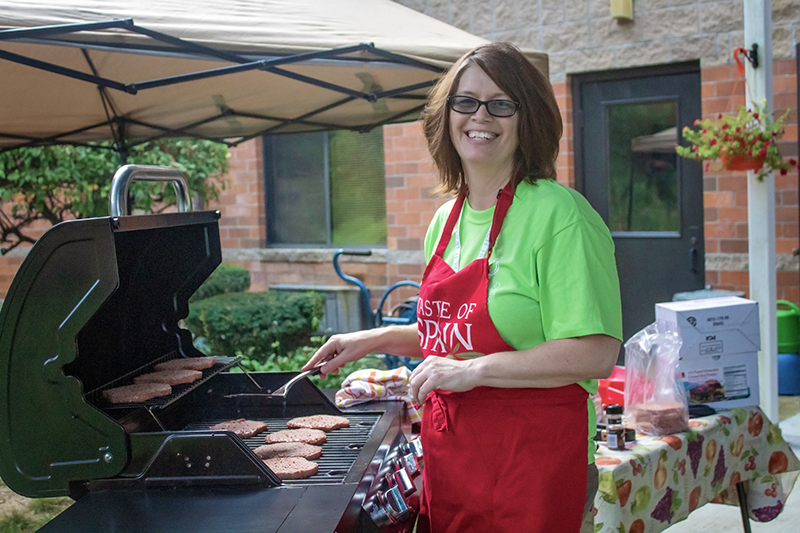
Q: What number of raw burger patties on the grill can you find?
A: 8